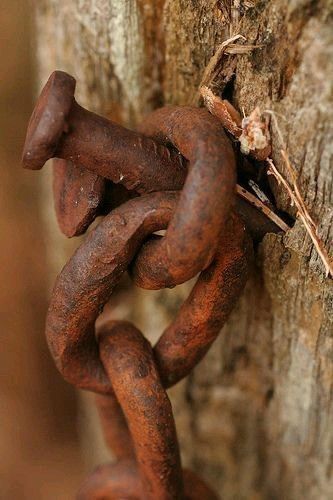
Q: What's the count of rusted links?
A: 4